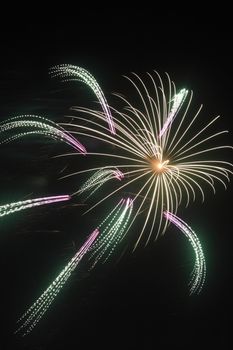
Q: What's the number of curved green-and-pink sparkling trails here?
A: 8